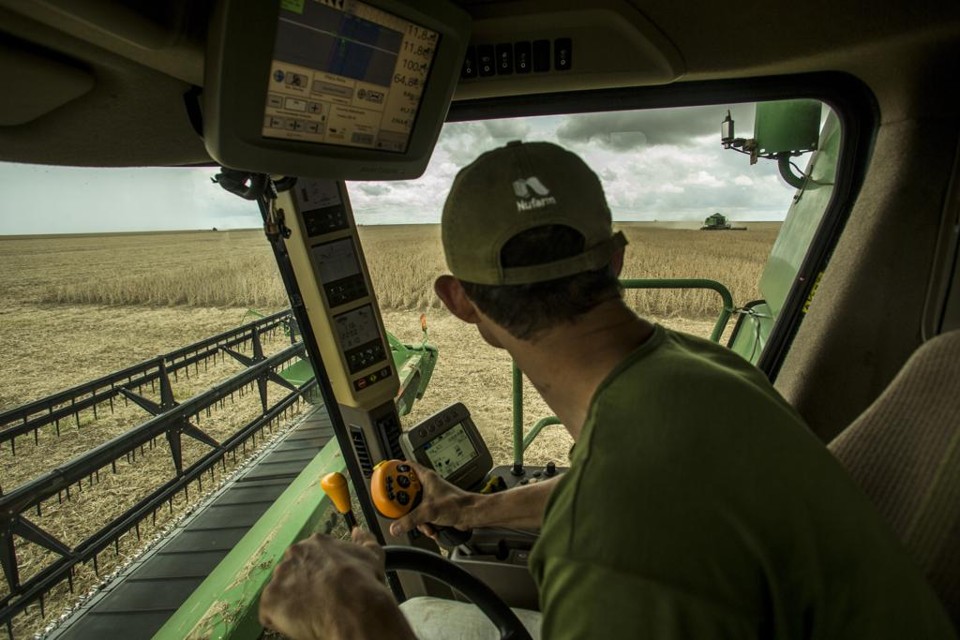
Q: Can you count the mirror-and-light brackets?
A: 1